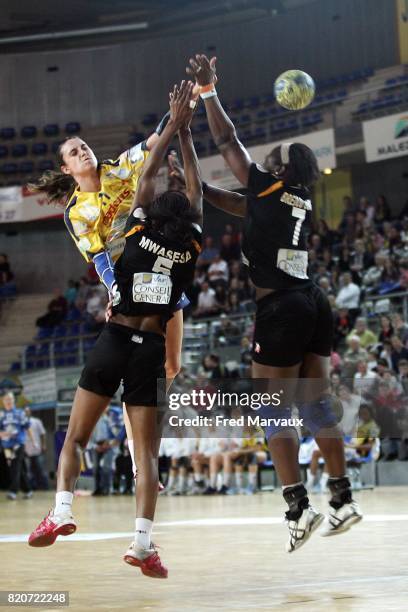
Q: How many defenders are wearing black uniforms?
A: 2